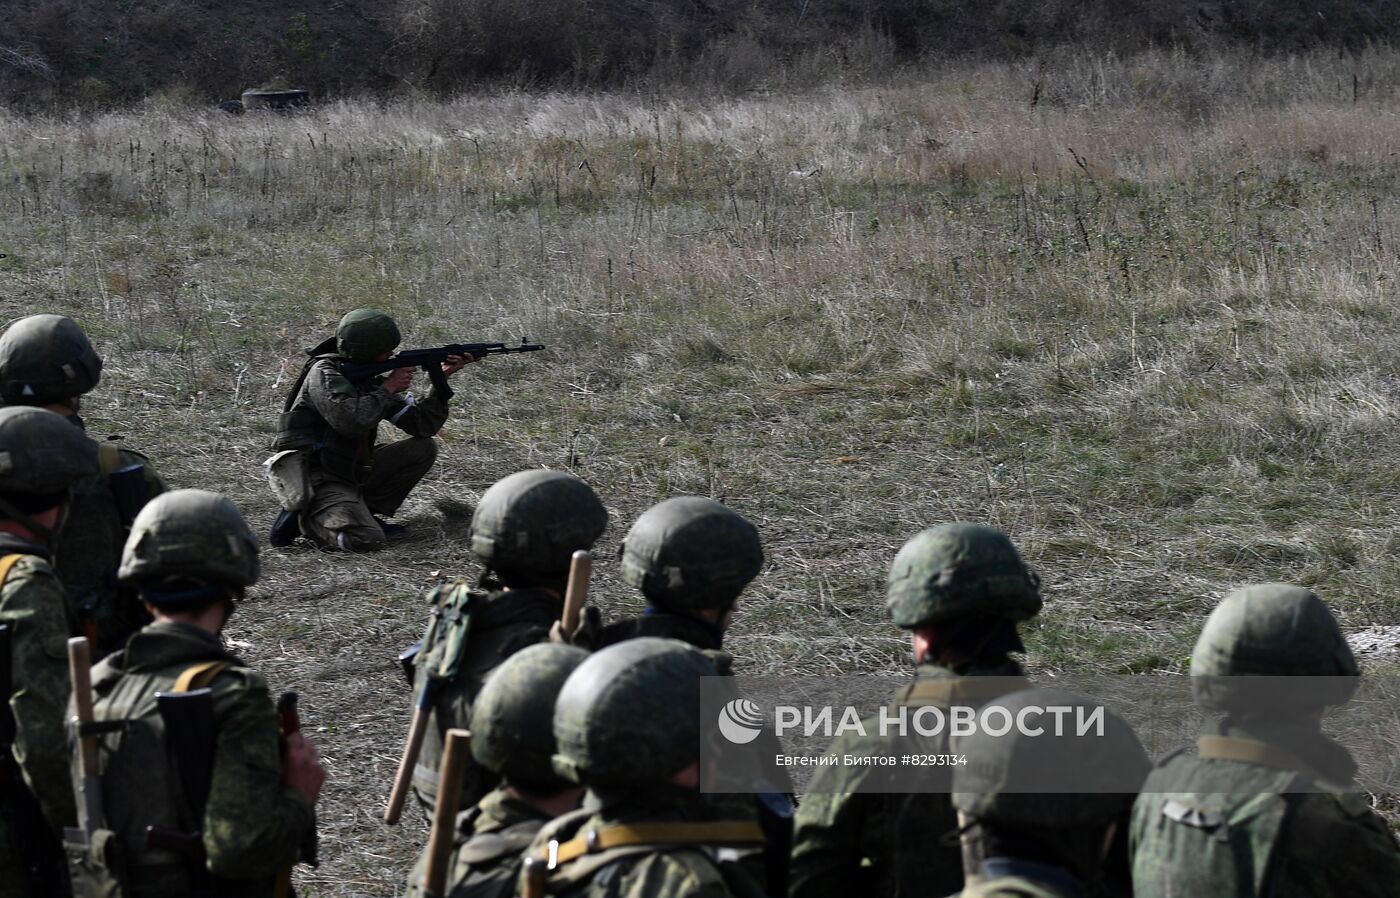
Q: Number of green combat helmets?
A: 11